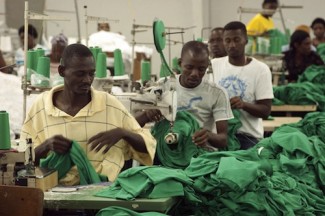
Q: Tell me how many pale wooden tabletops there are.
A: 2